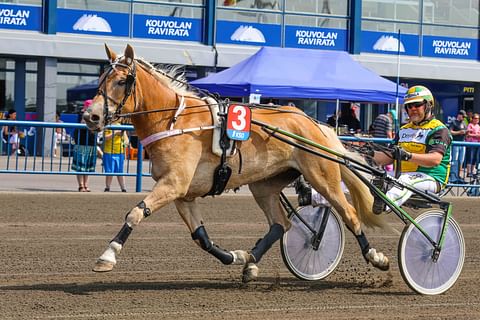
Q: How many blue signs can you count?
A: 7